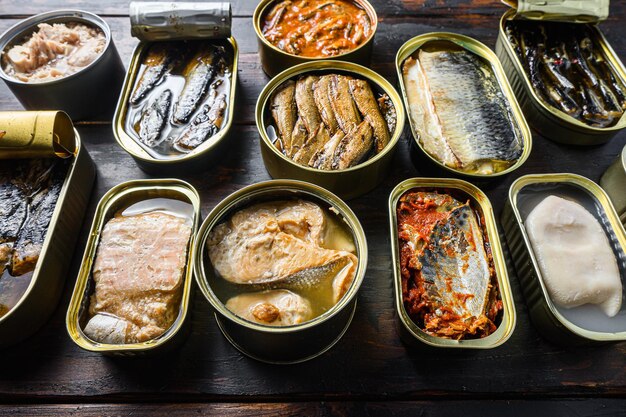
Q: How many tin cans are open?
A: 11